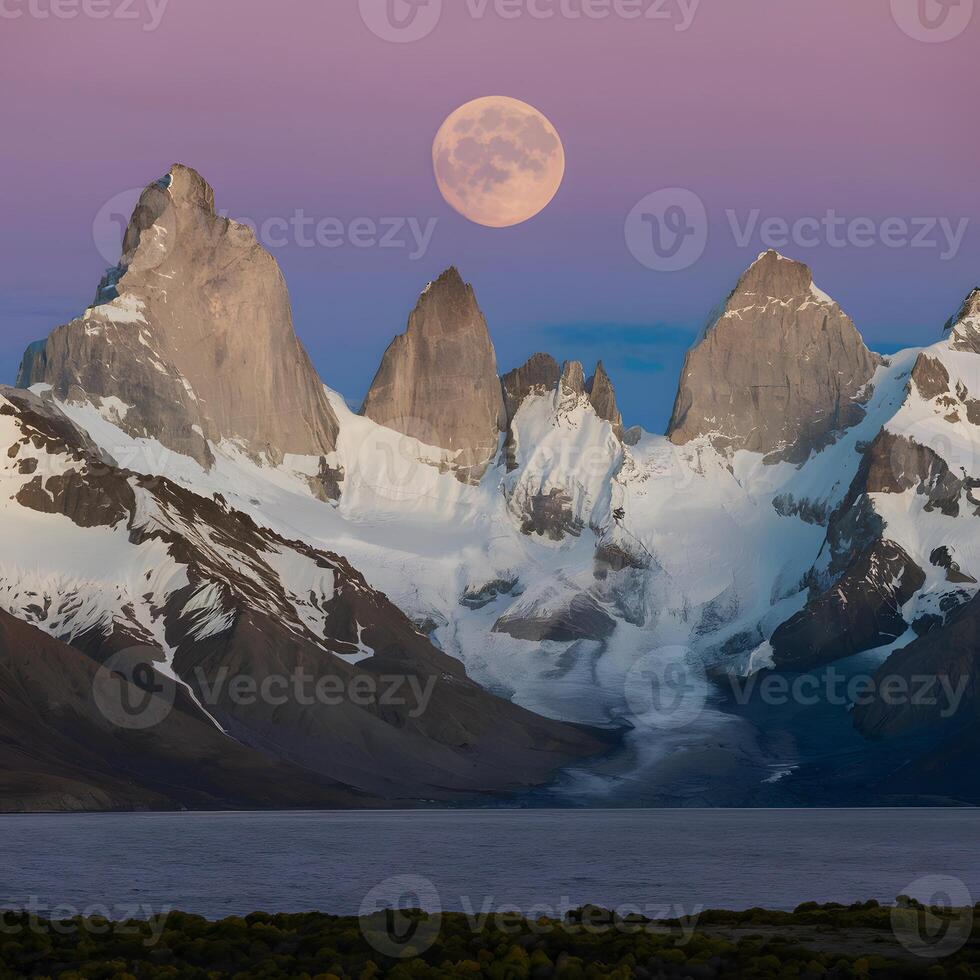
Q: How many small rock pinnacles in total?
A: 3